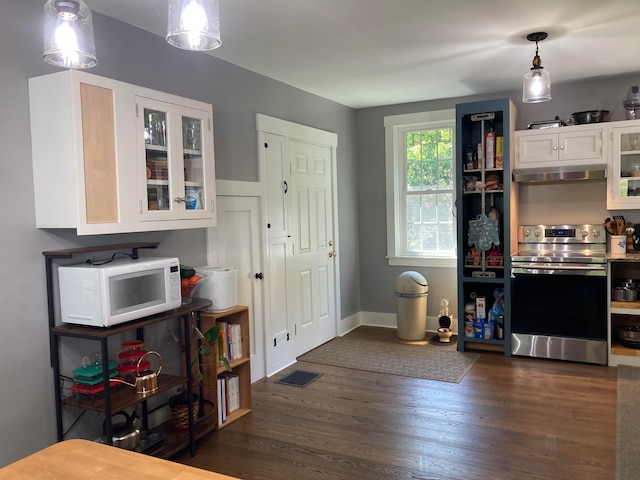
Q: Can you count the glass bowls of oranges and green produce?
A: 1